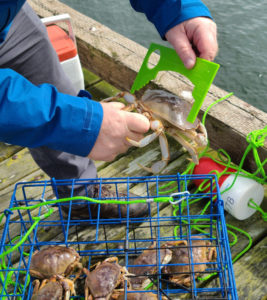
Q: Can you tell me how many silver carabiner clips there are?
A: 2